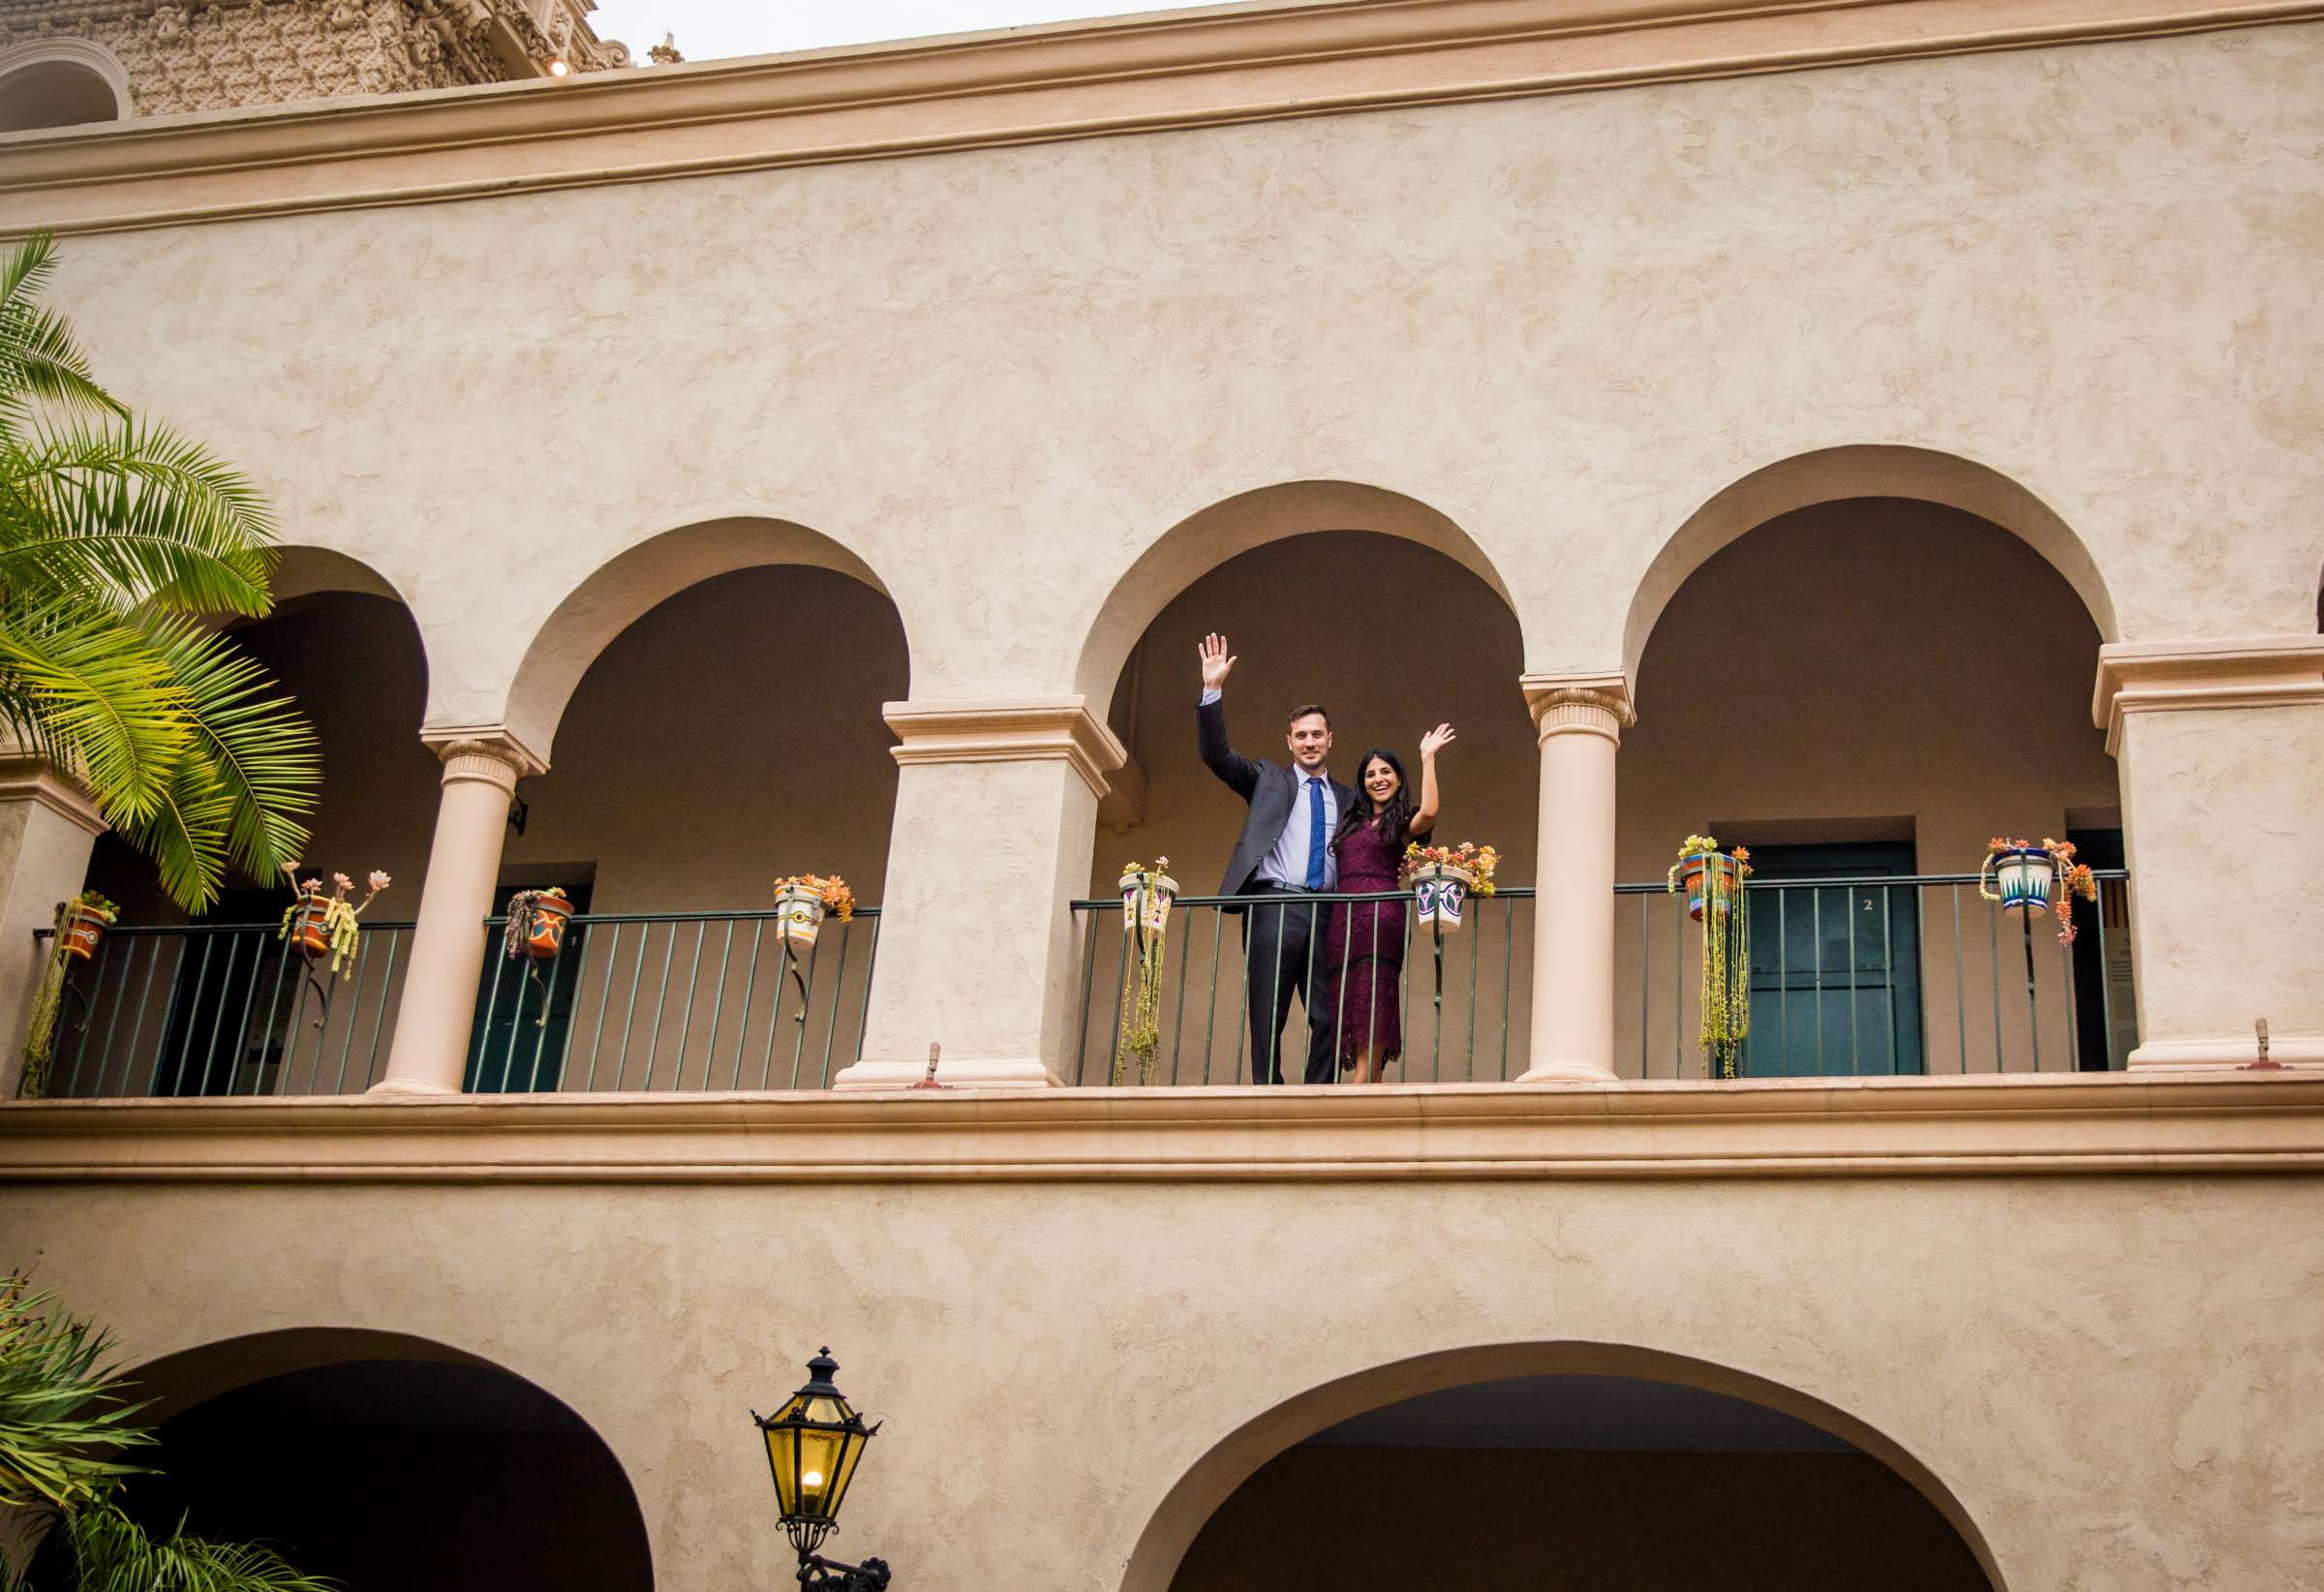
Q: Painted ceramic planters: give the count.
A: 8